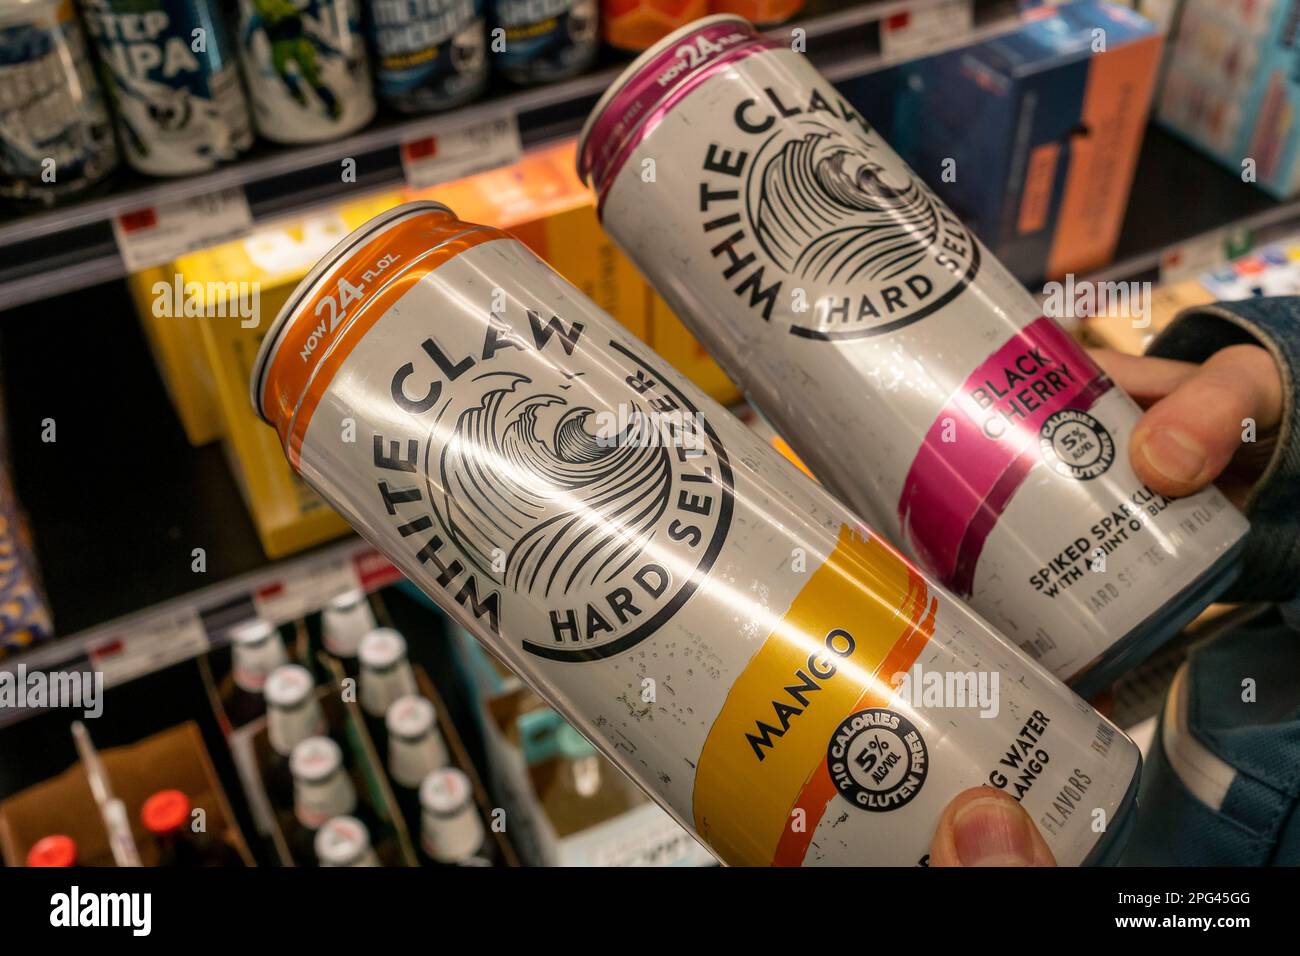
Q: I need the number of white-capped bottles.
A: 8